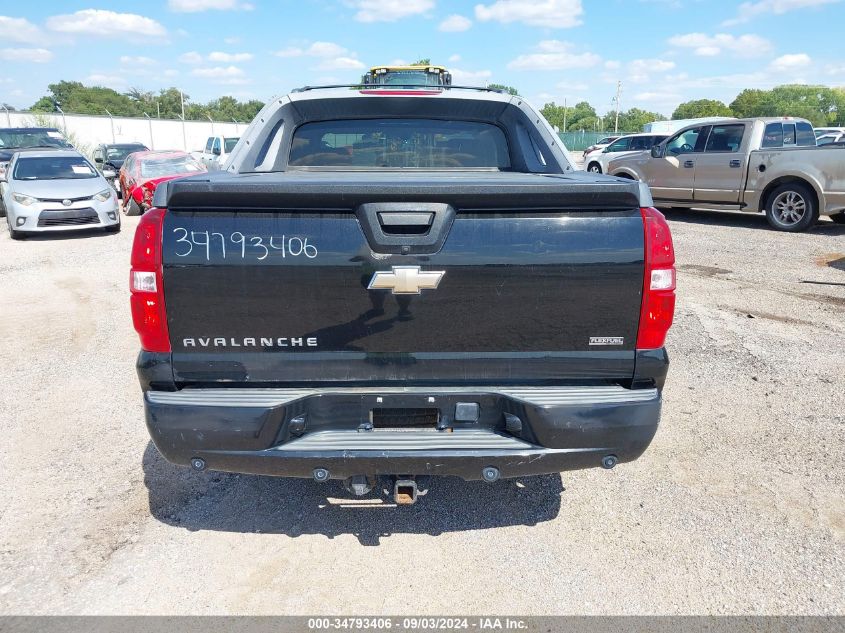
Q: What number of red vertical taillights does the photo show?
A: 2